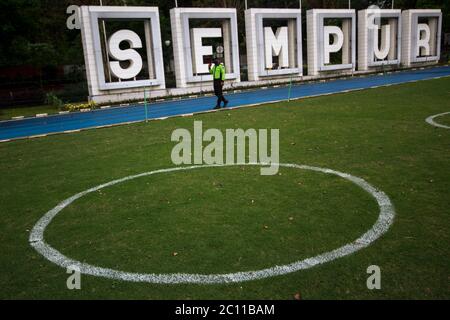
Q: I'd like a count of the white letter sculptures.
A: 6